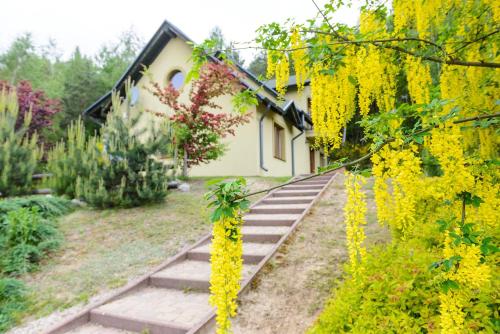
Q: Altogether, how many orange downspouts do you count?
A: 0